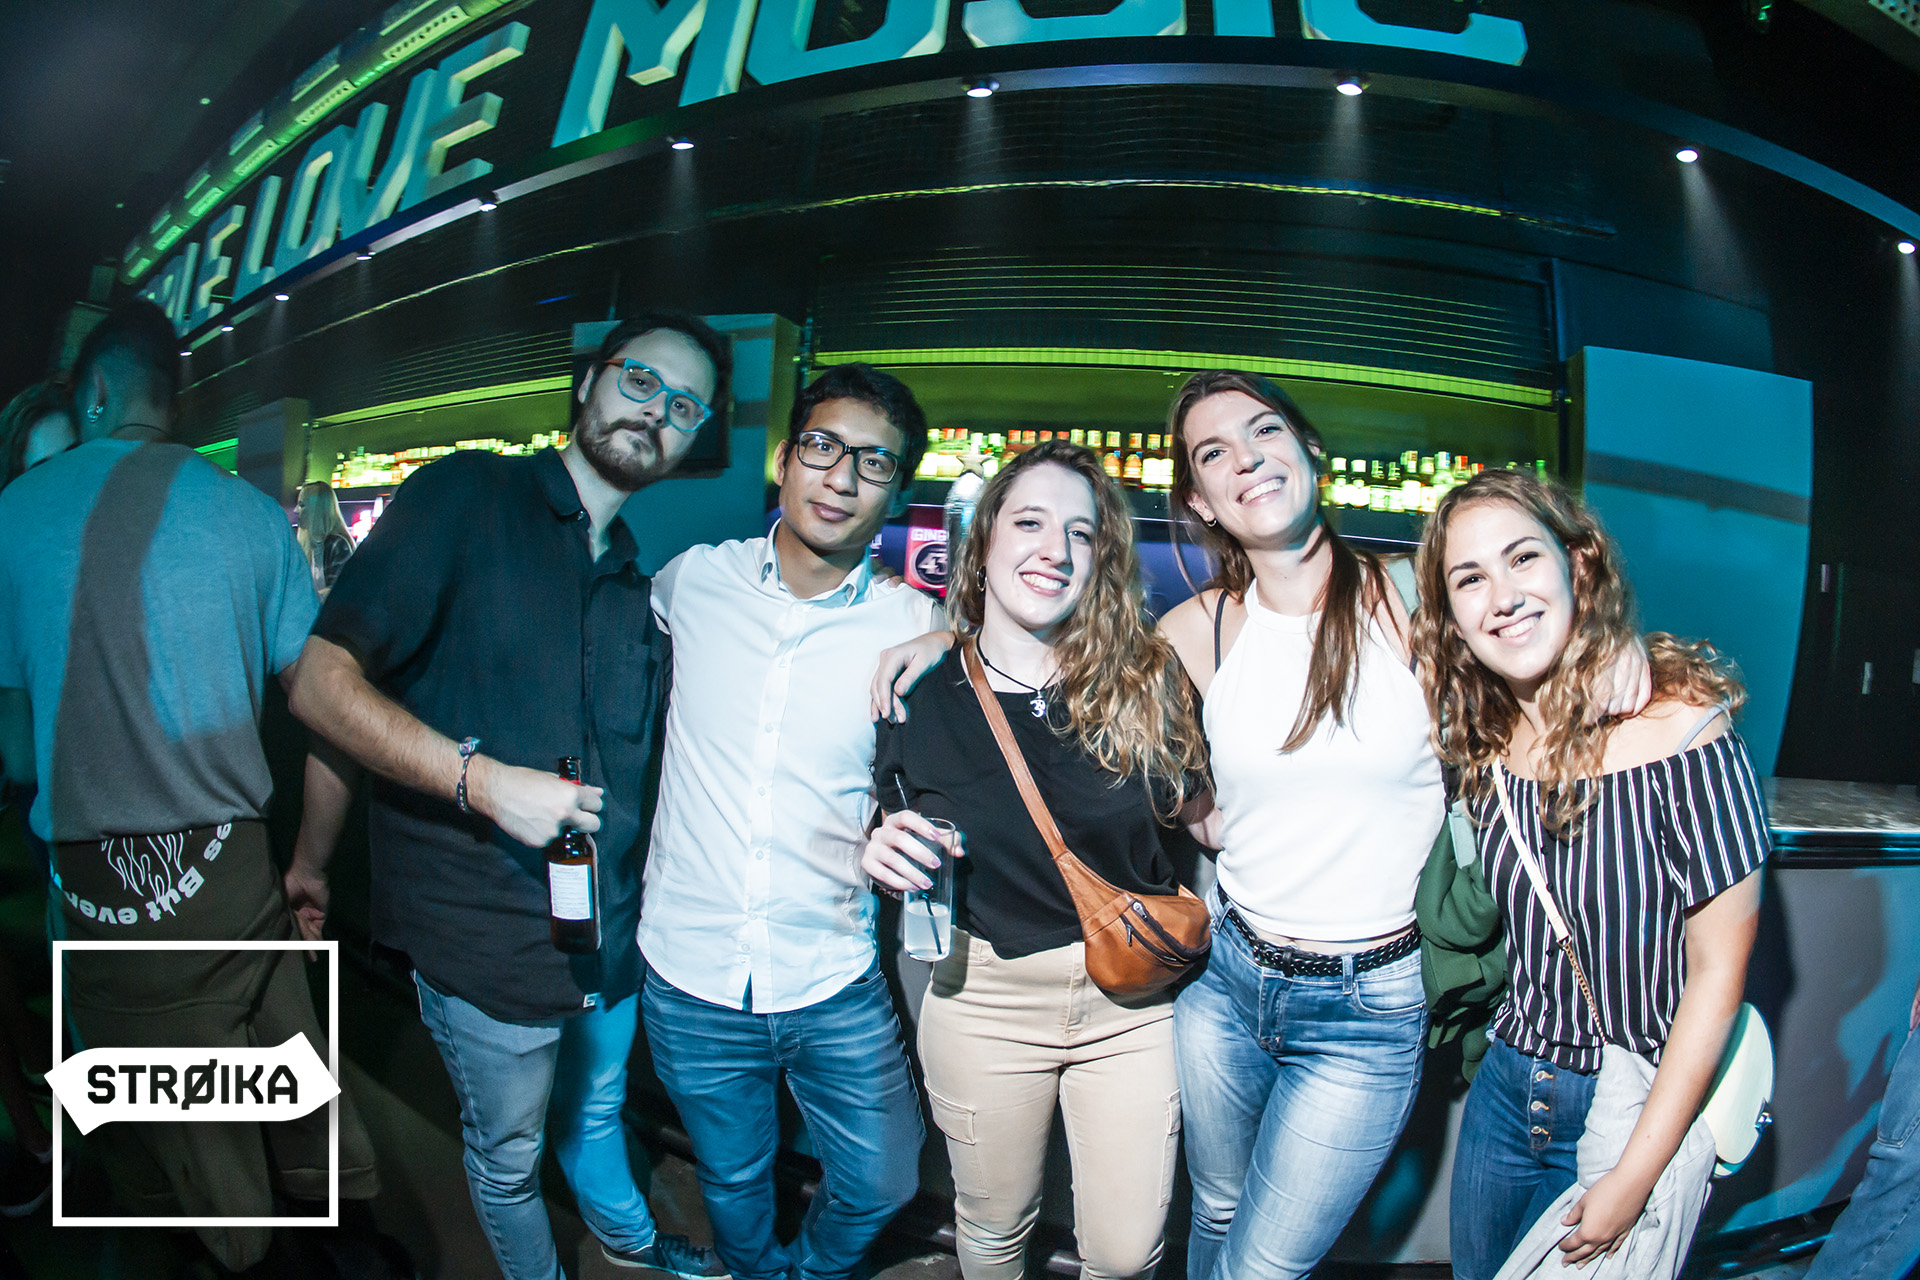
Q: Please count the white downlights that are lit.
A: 10